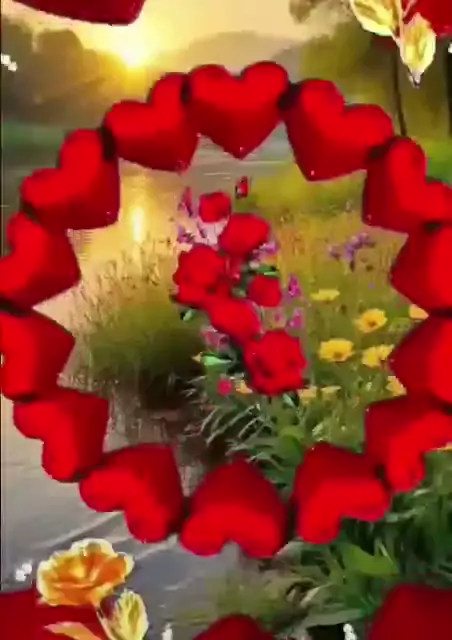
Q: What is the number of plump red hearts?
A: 14